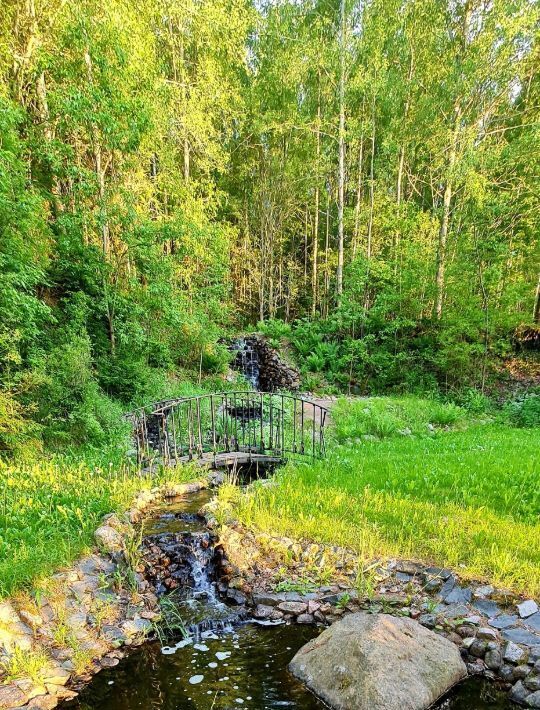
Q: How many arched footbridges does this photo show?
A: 1